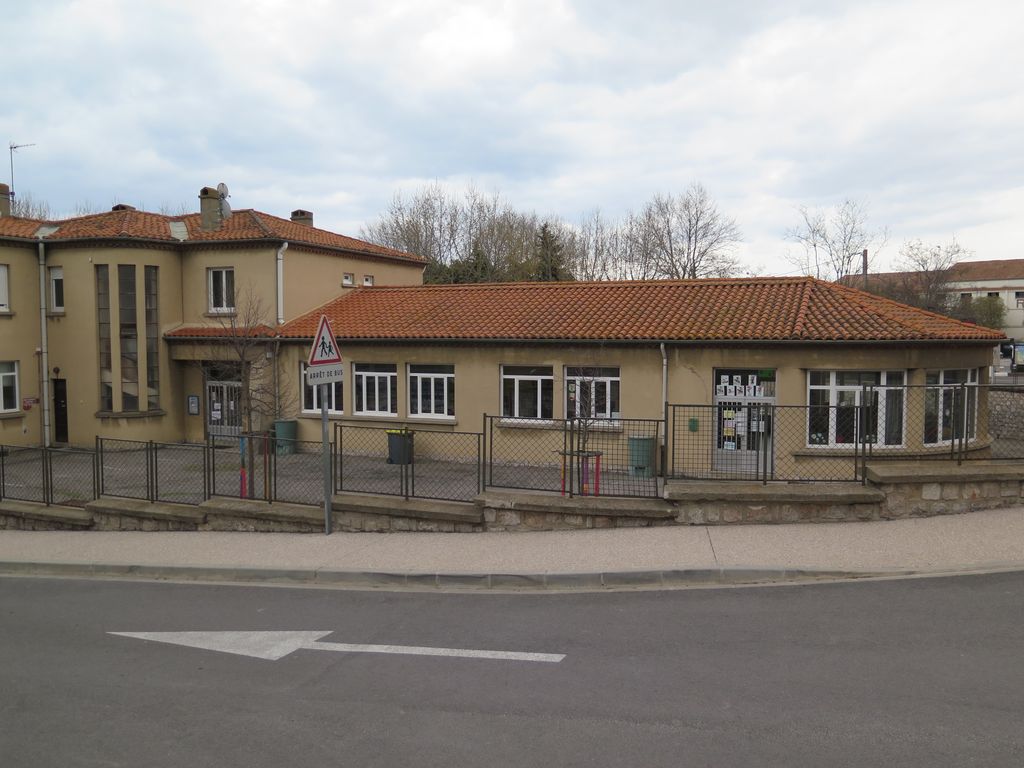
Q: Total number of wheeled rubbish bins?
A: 1